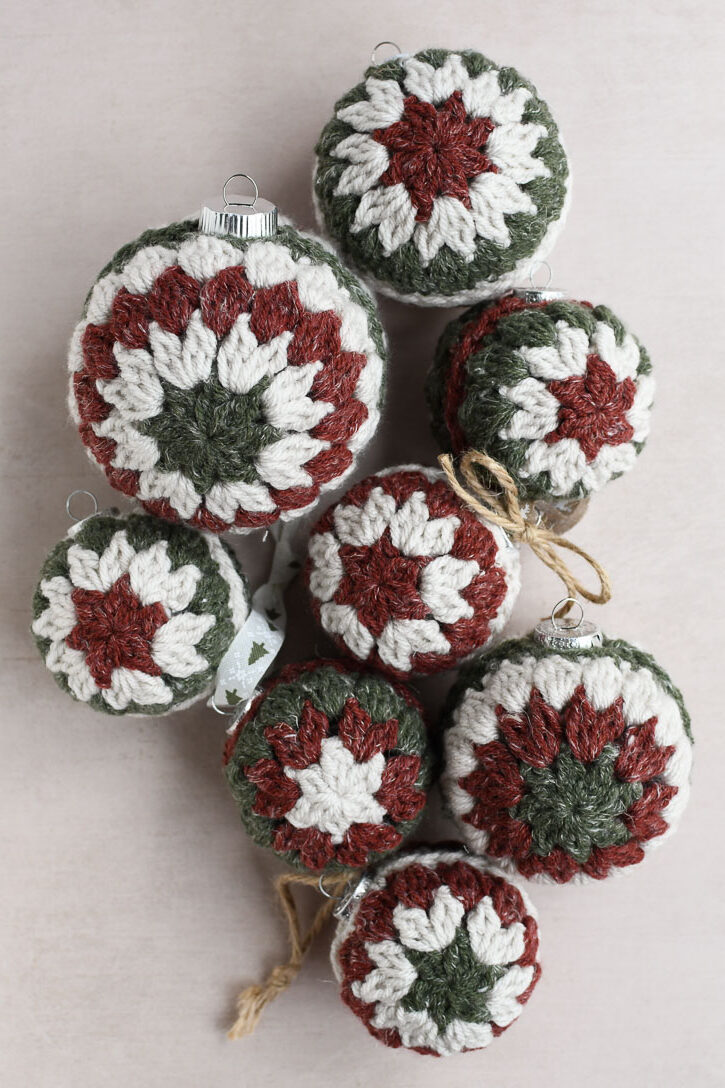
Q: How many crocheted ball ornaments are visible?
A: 8